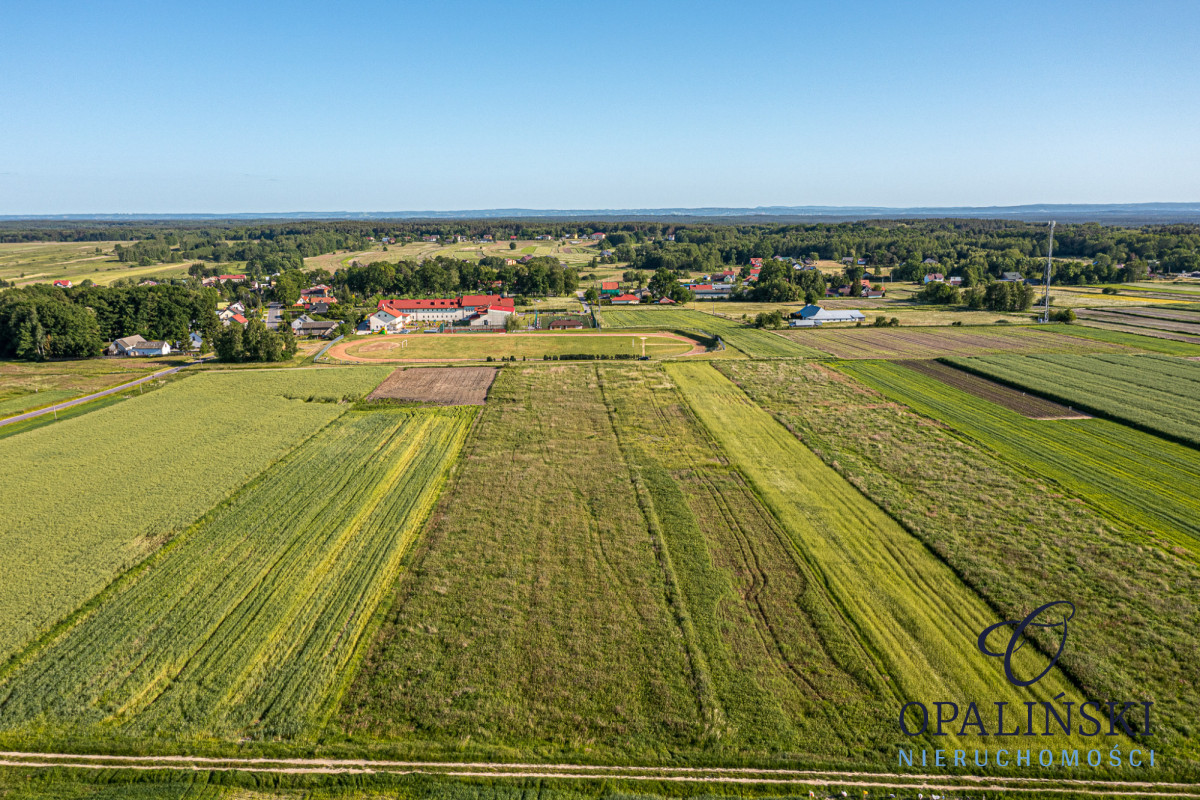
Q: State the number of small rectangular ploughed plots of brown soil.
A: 2